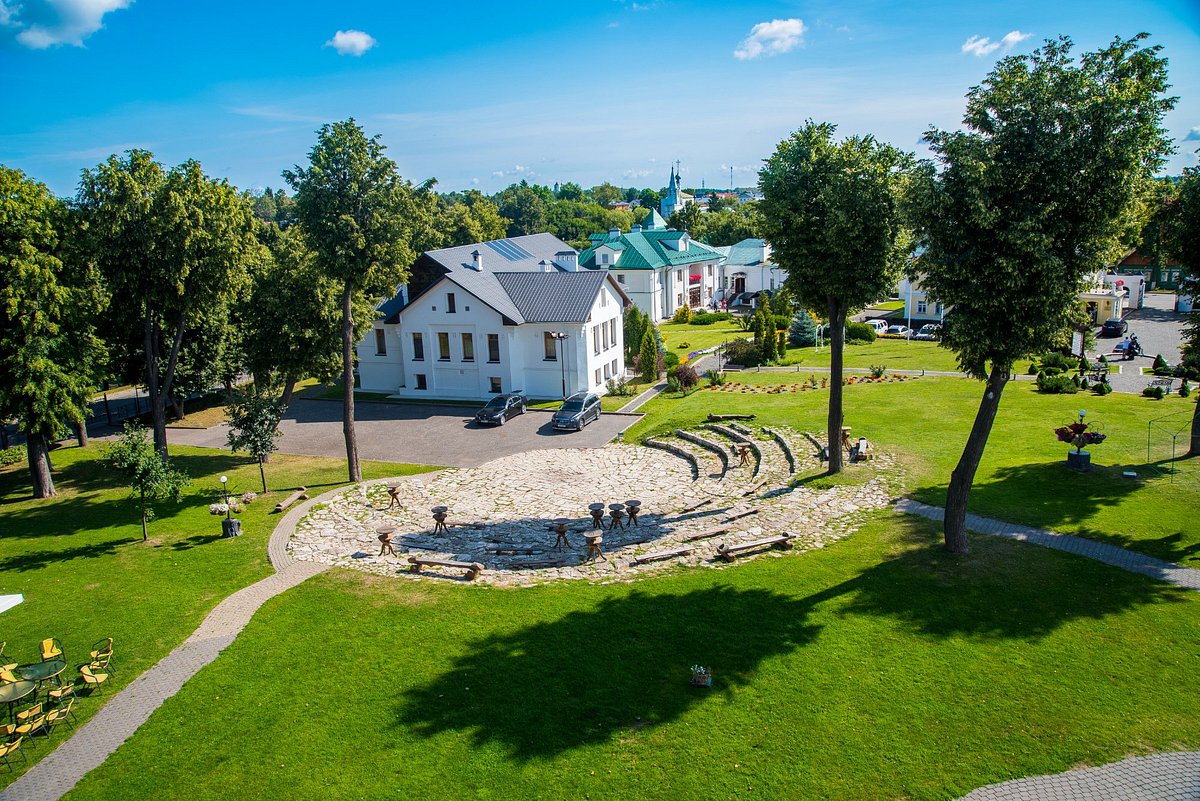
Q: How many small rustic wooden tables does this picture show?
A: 10